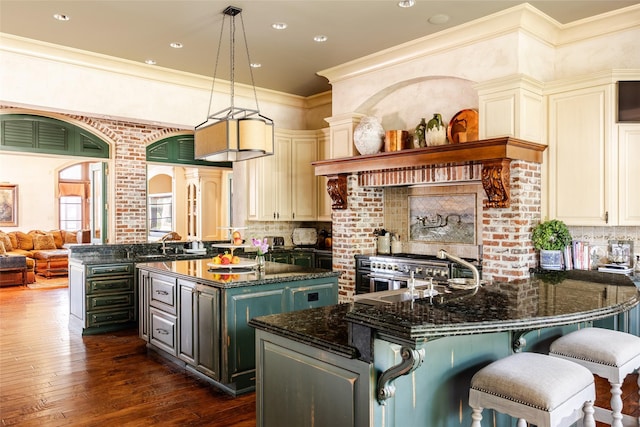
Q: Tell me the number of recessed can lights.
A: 7